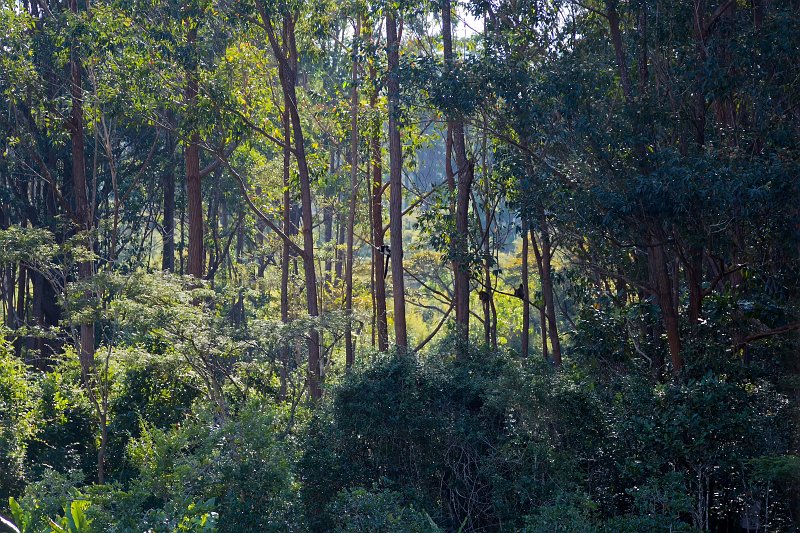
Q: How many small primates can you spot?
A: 3